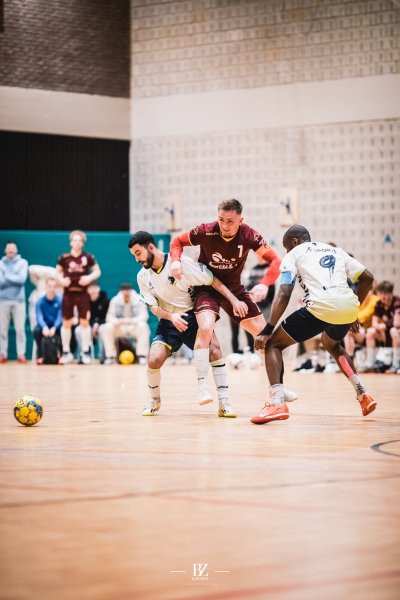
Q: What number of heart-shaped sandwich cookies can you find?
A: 0